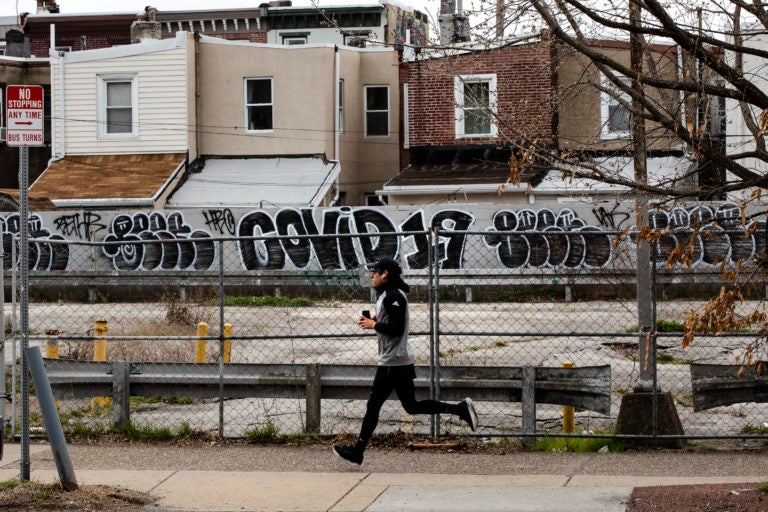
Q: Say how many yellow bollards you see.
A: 5